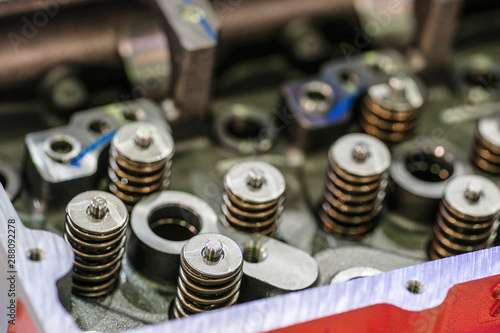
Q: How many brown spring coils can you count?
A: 8